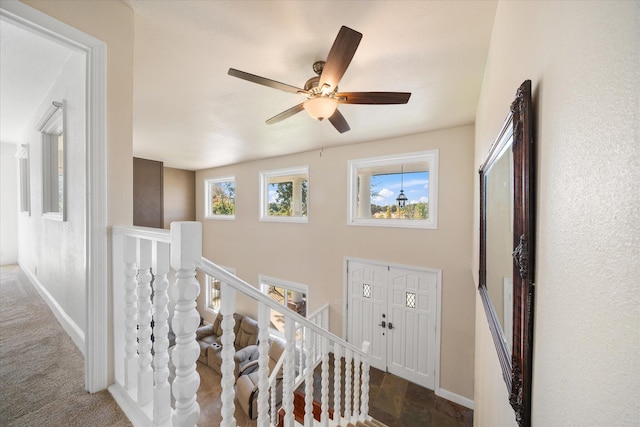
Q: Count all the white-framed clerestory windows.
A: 3